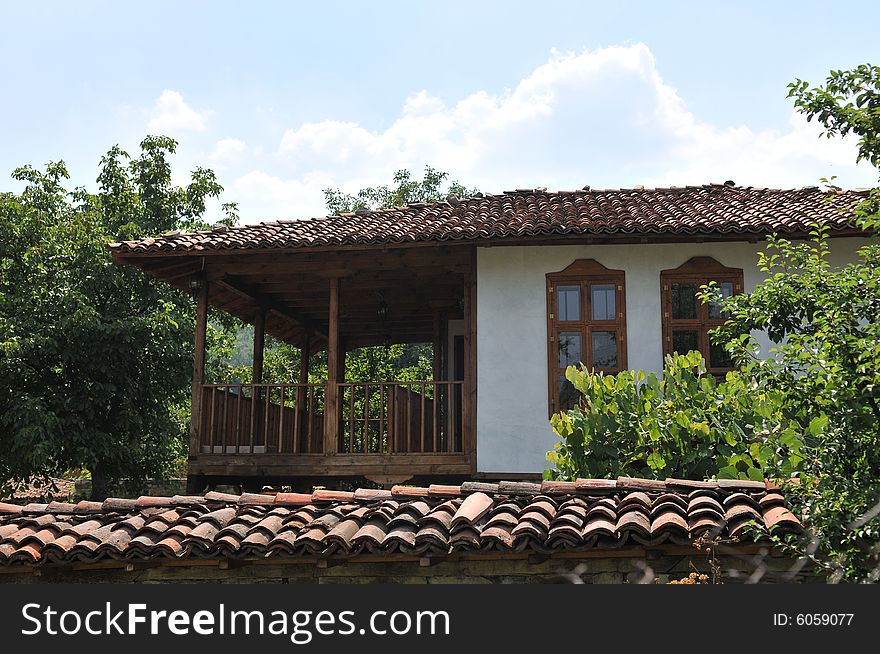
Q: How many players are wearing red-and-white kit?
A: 0